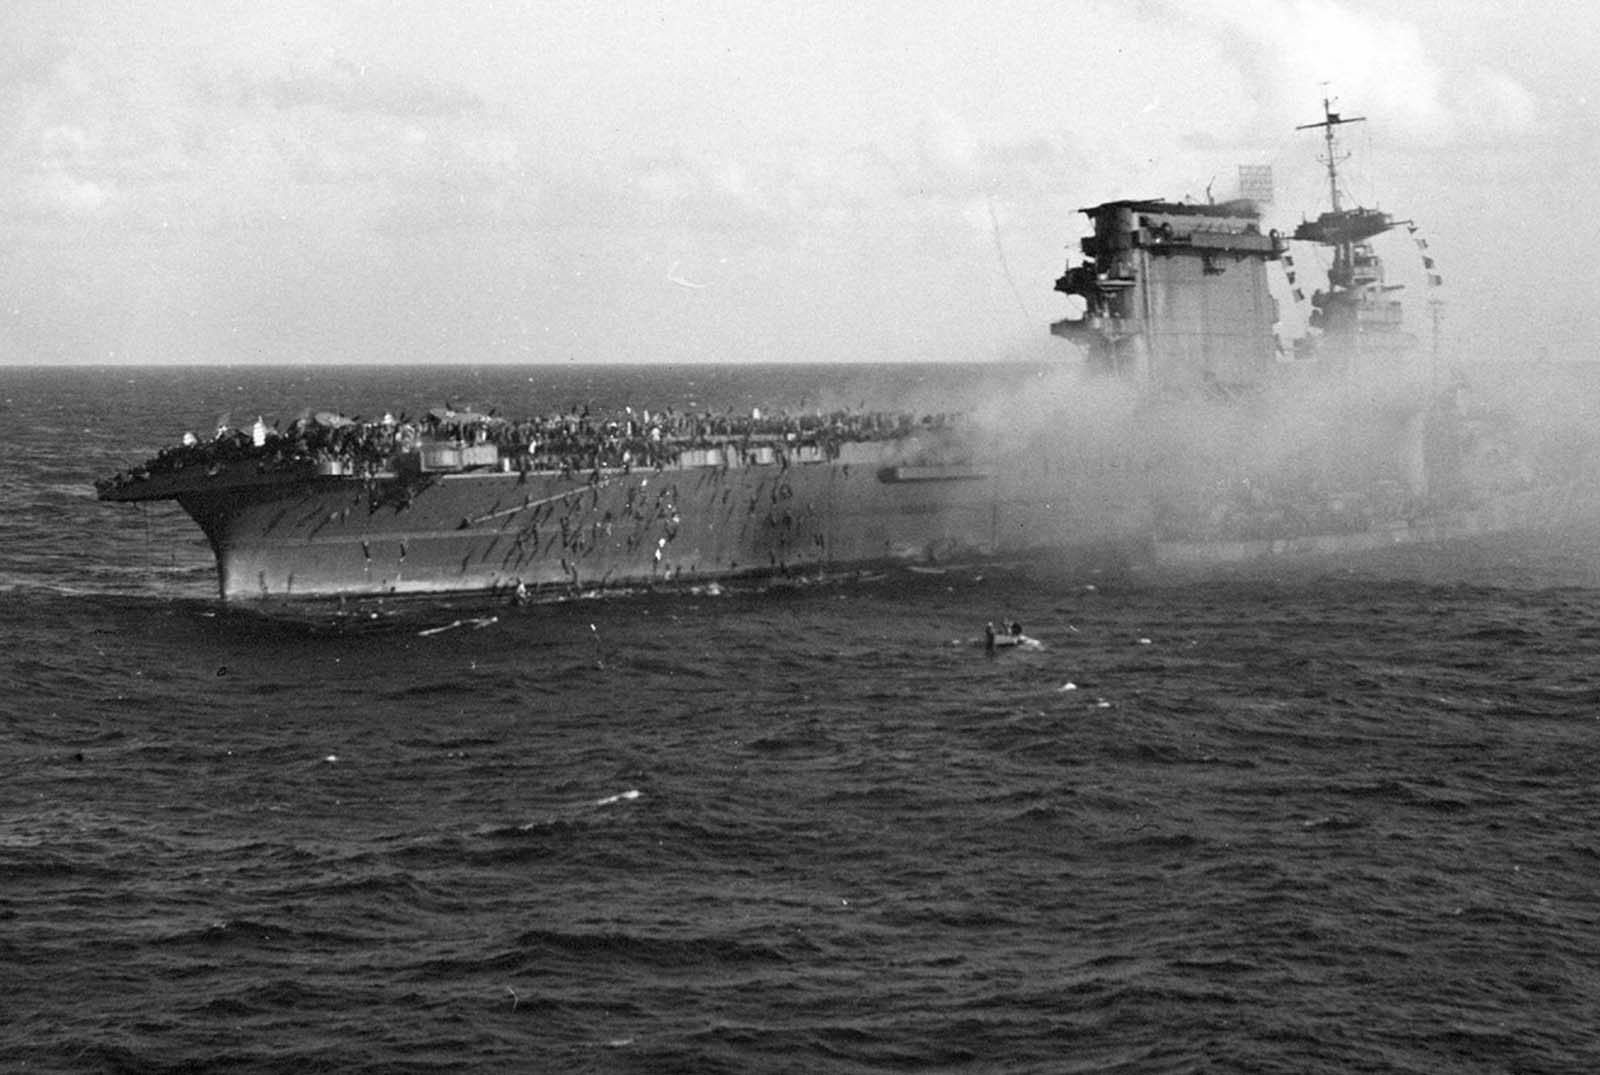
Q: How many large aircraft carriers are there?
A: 1